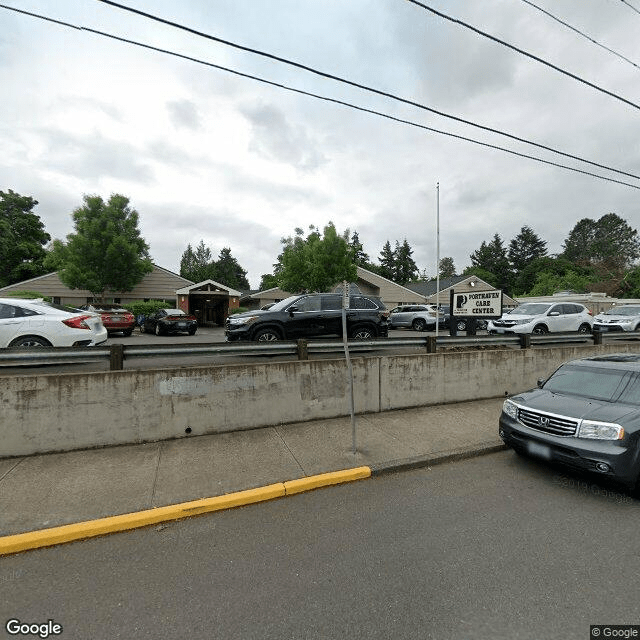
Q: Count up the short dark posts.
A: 5